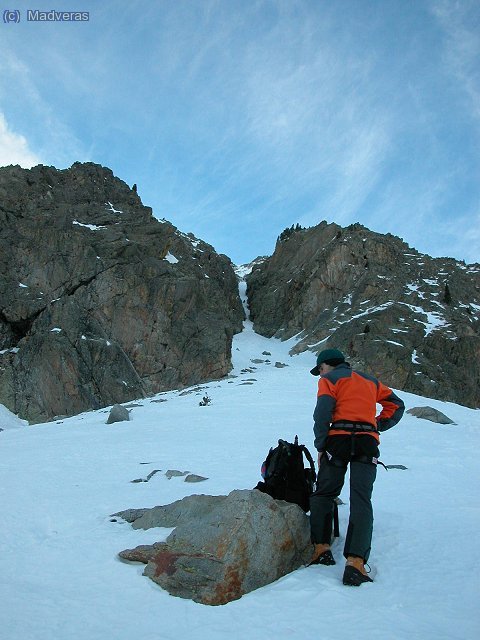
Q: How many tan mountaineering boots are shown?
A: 2